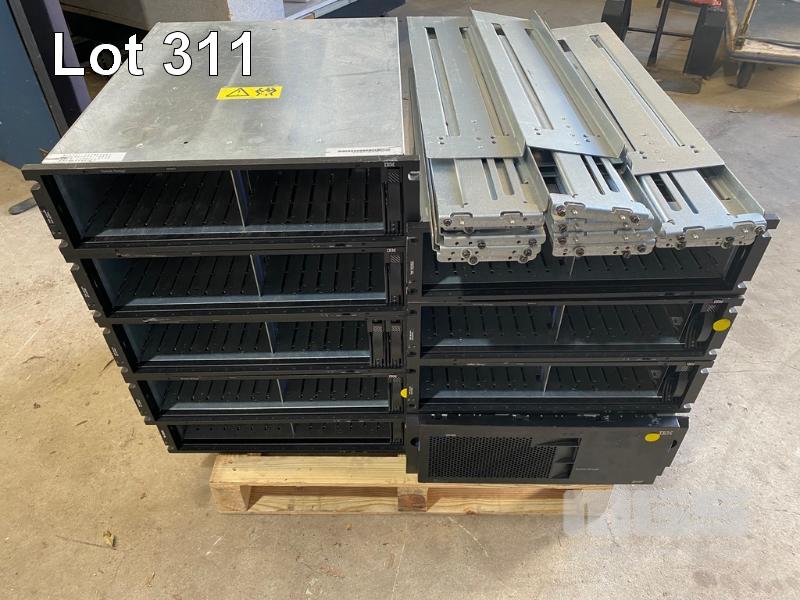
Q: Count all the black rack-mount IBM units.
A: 9